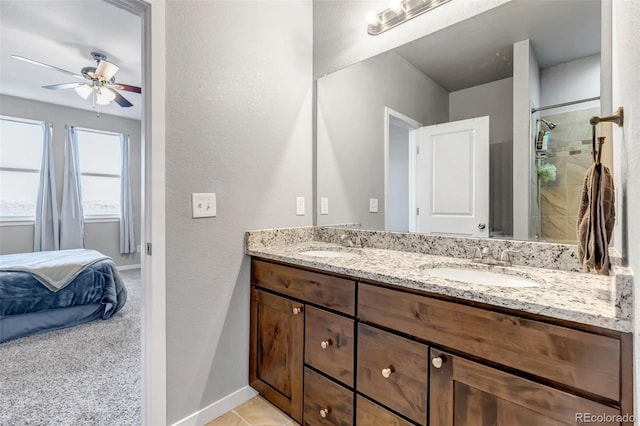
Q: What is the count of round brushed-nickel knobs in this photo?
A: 5